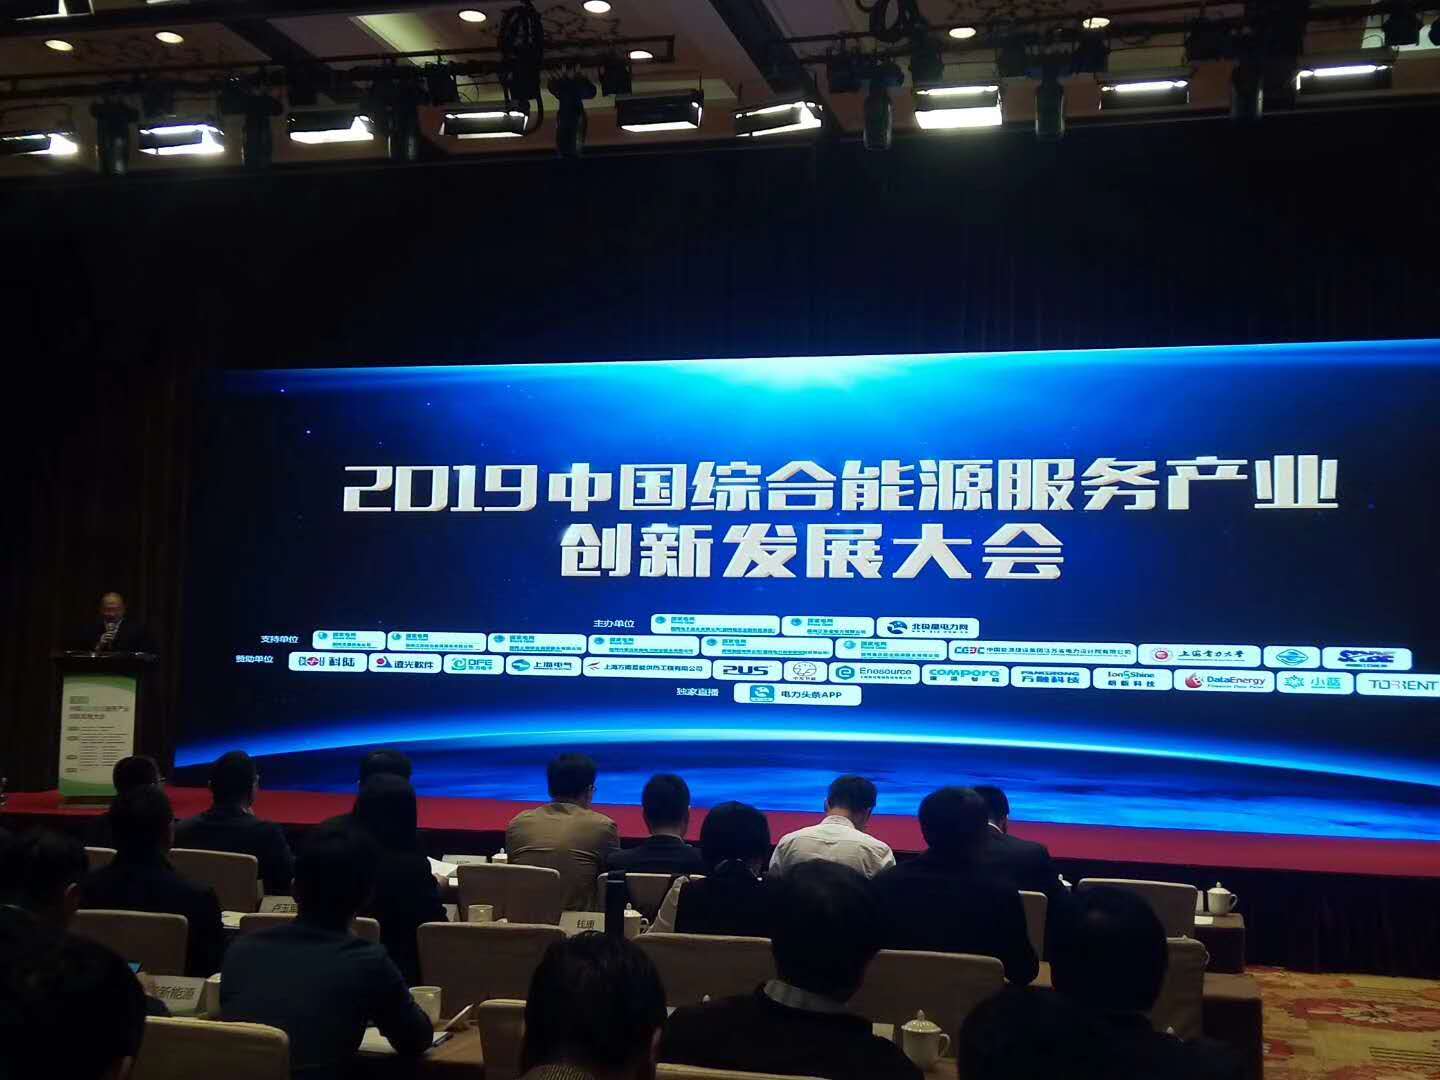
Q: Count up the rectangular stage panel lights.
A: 9